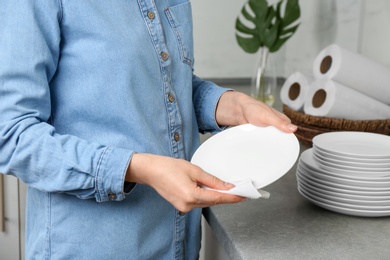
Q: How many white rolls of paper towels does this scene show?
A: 3